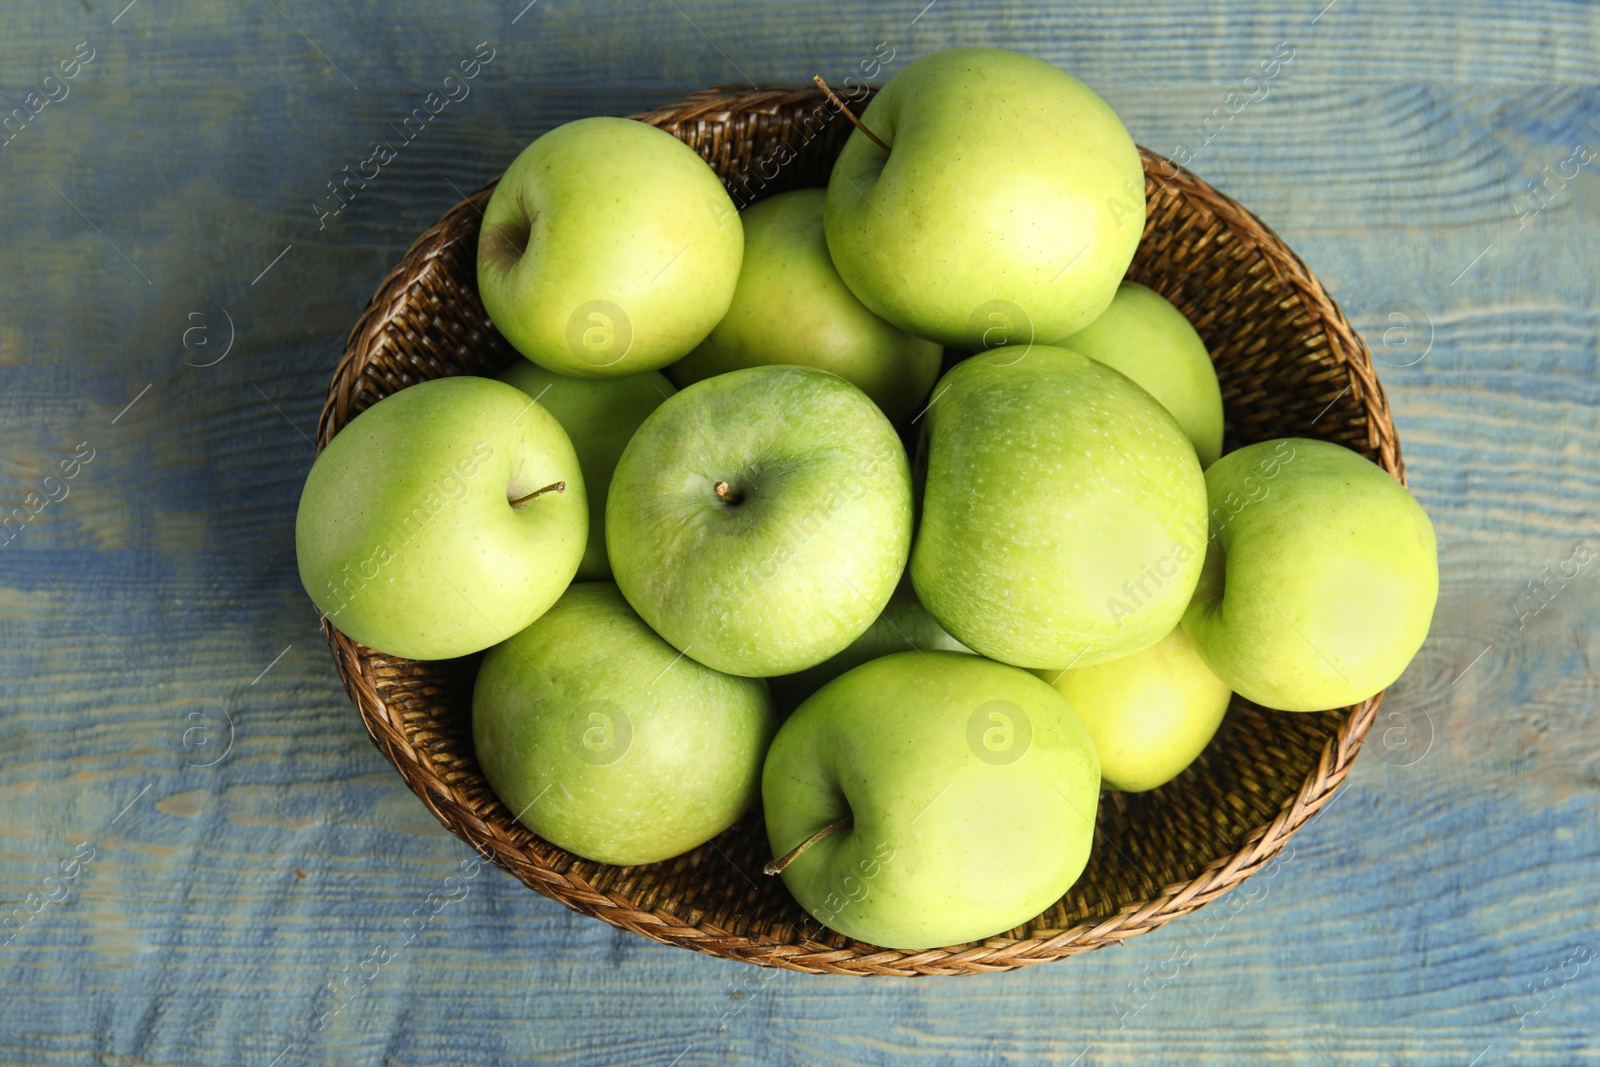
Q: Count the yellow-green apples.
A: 13